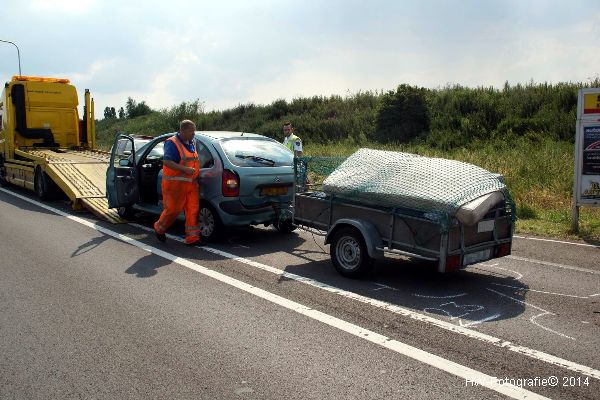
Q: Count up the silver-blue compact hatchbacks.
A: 1